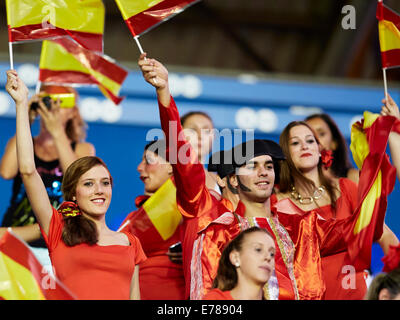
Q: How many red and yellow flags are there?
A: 7